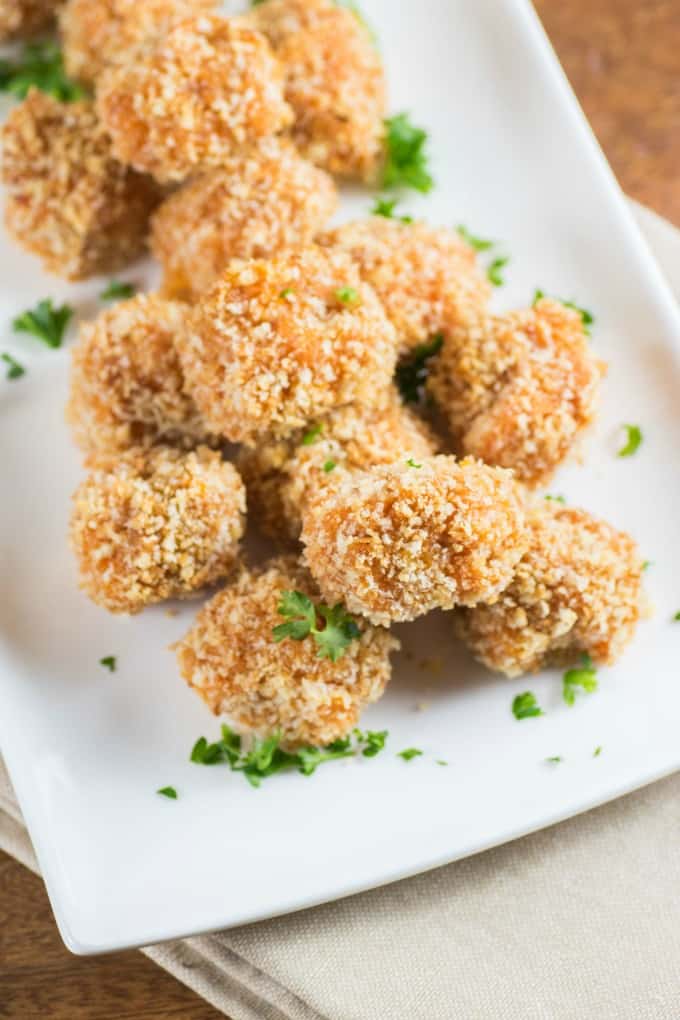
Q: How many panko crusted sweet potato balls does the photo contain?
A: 15